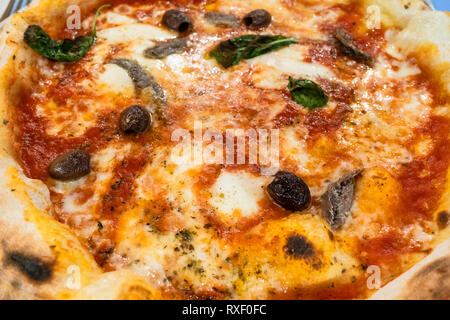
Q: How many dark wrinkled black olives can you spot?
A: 5